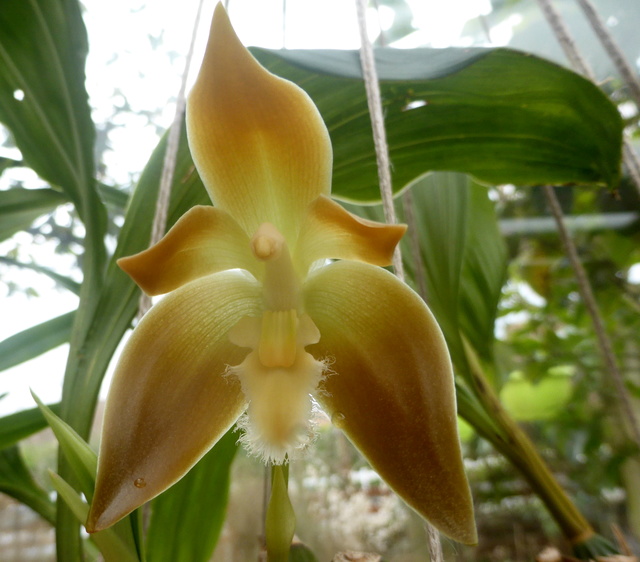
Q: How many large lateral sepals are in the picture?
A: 2